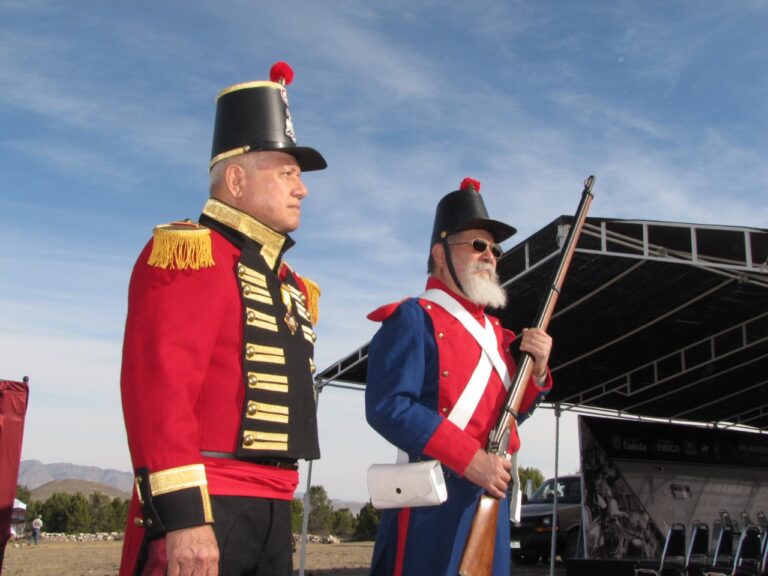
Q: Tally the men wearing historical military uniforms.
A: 2